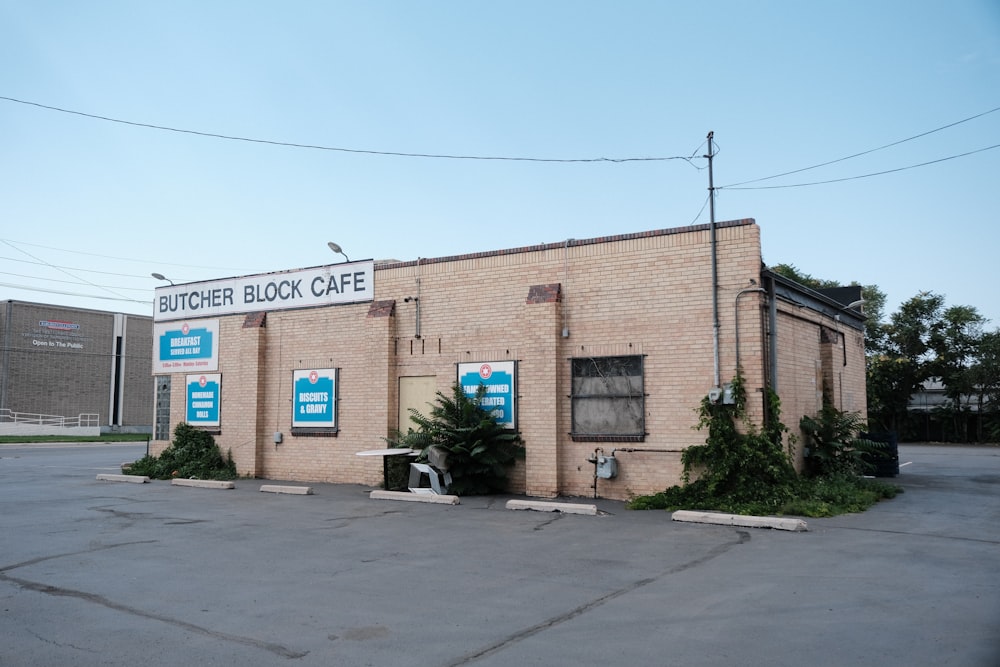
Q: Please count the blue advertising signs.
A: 4